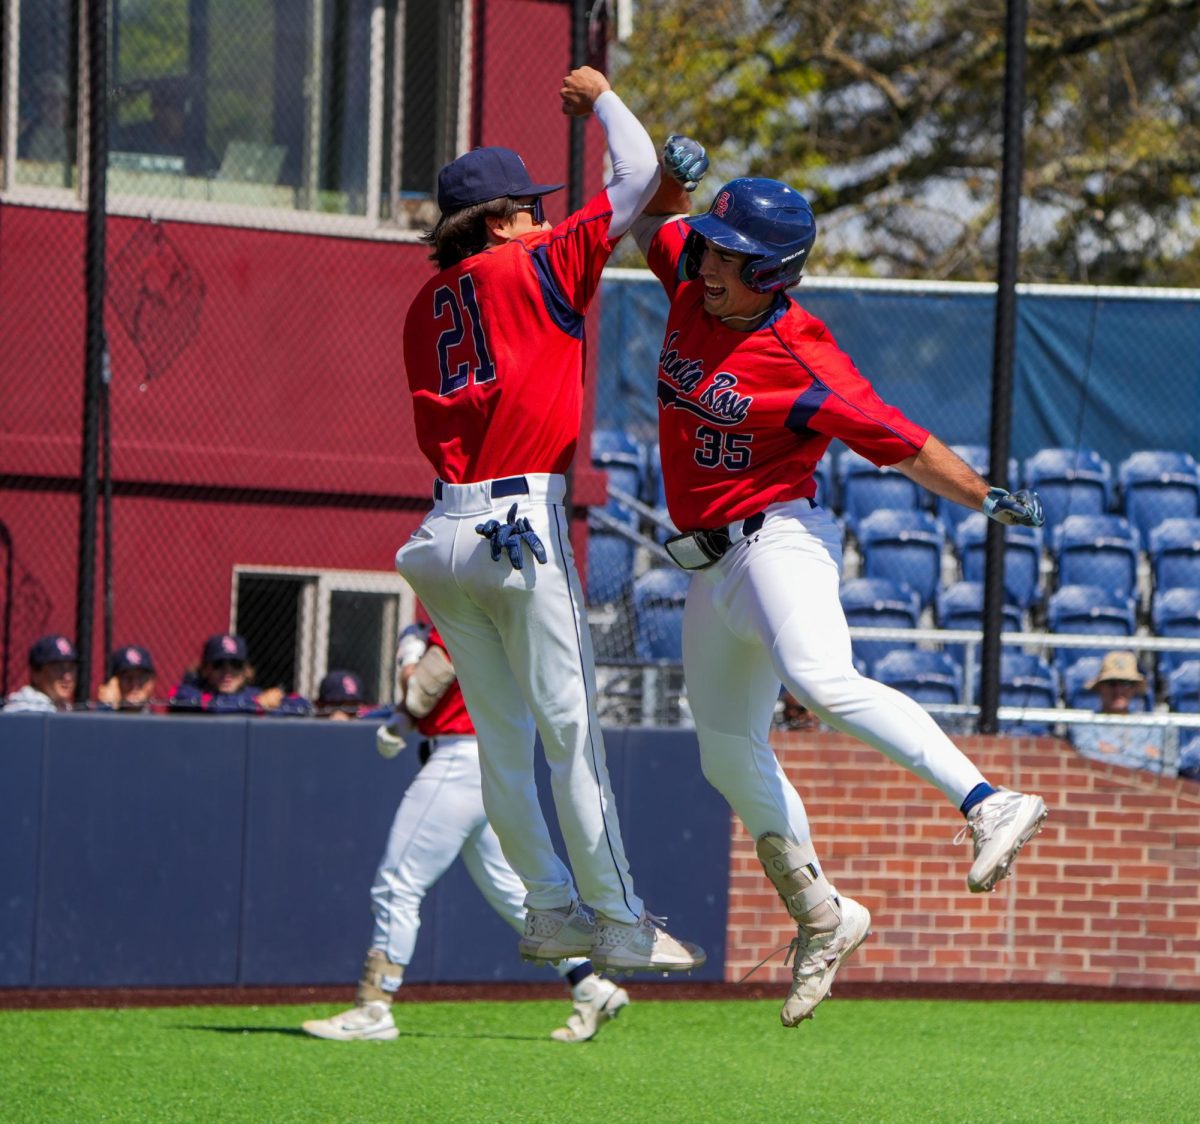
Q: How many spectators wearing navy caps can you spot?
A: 4